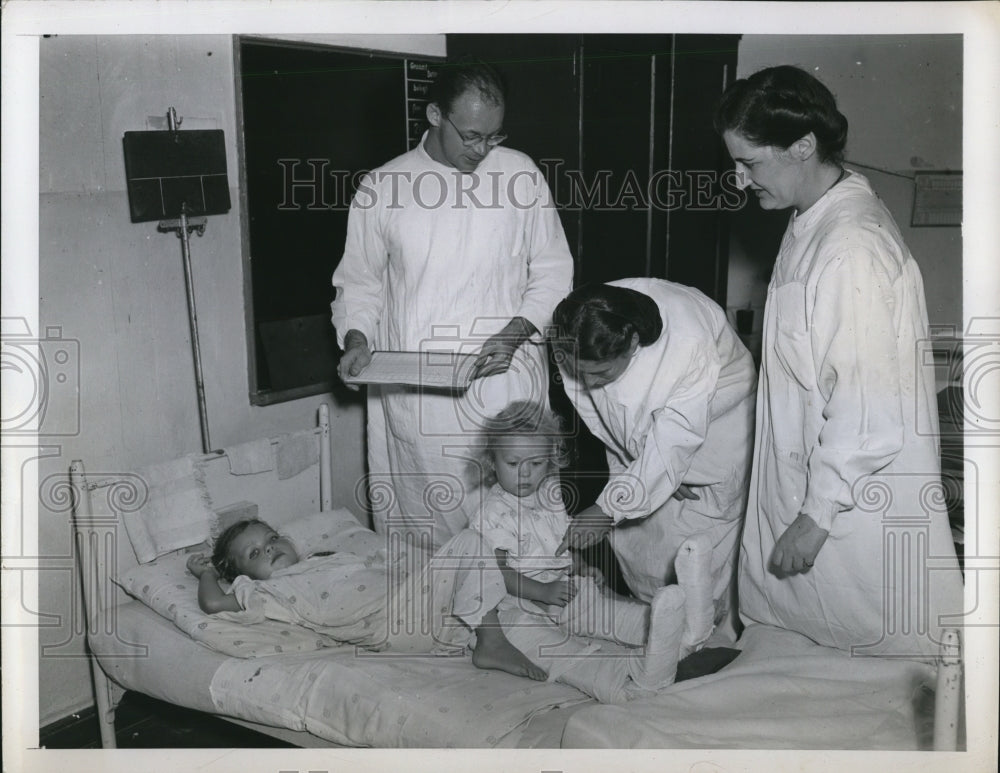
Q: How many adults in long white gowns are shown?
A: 3